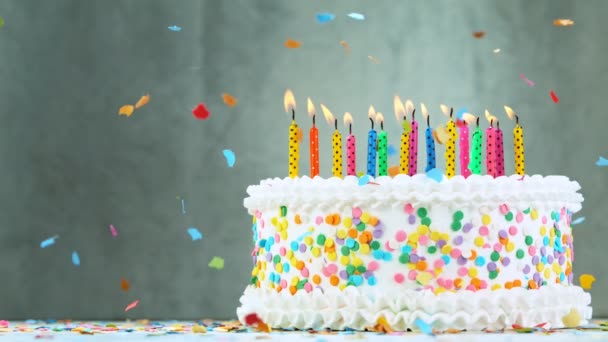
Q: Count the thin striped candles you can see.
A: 0